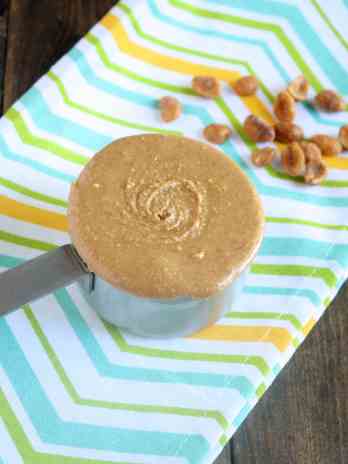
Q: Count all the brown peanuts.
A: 15